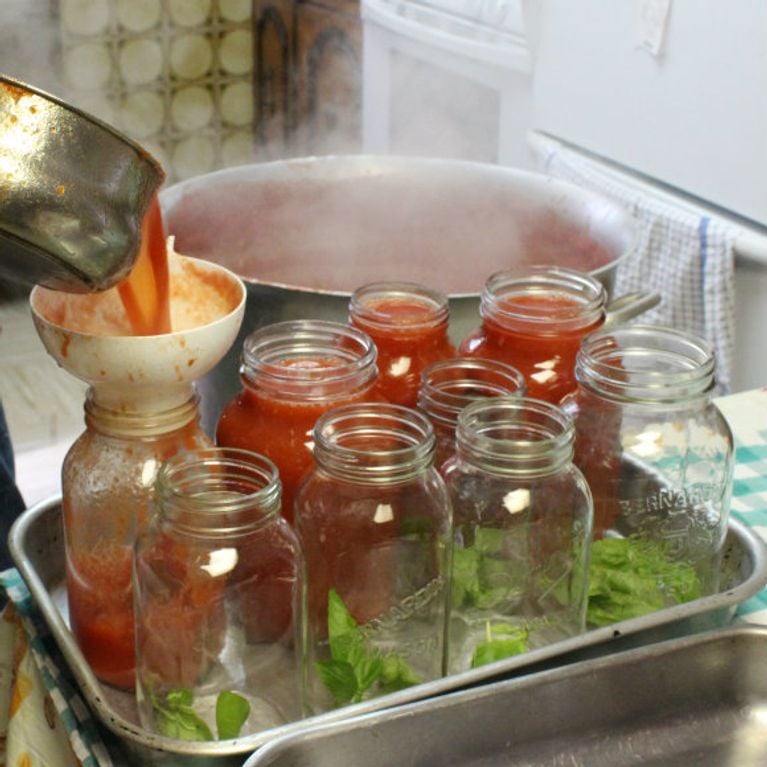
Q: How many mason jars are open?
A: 9